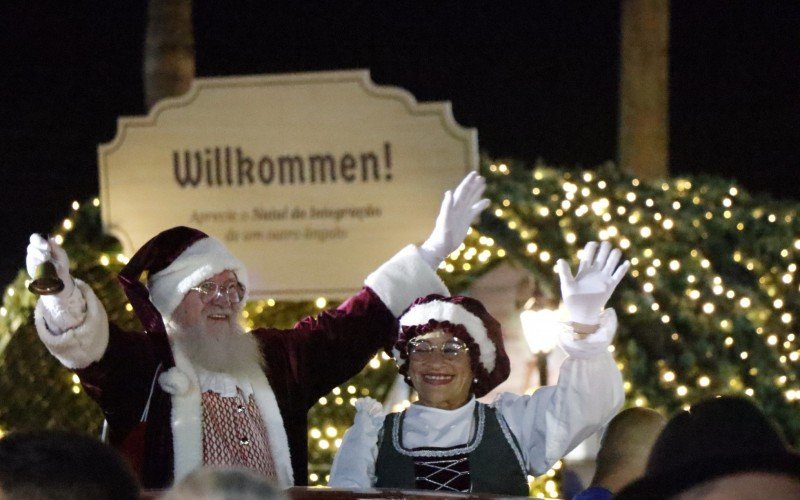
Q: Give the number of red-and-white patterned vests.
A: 1